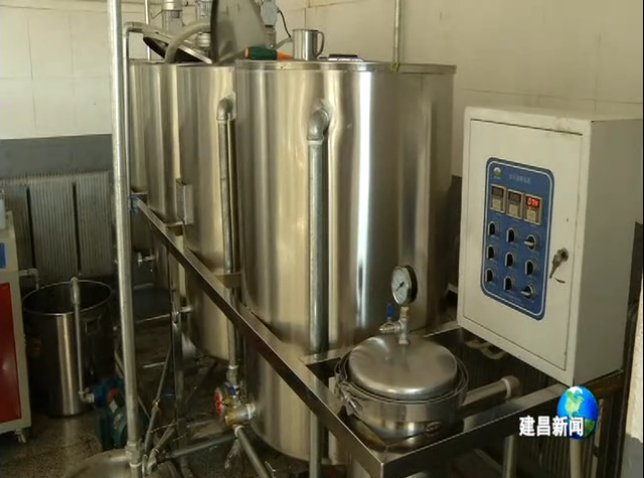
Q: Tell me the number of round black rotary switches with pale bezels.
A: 9